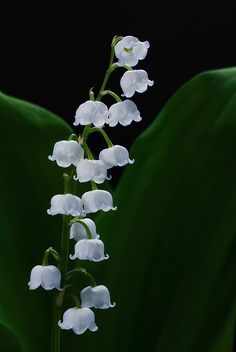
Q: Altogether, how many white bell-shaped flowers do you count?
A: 14